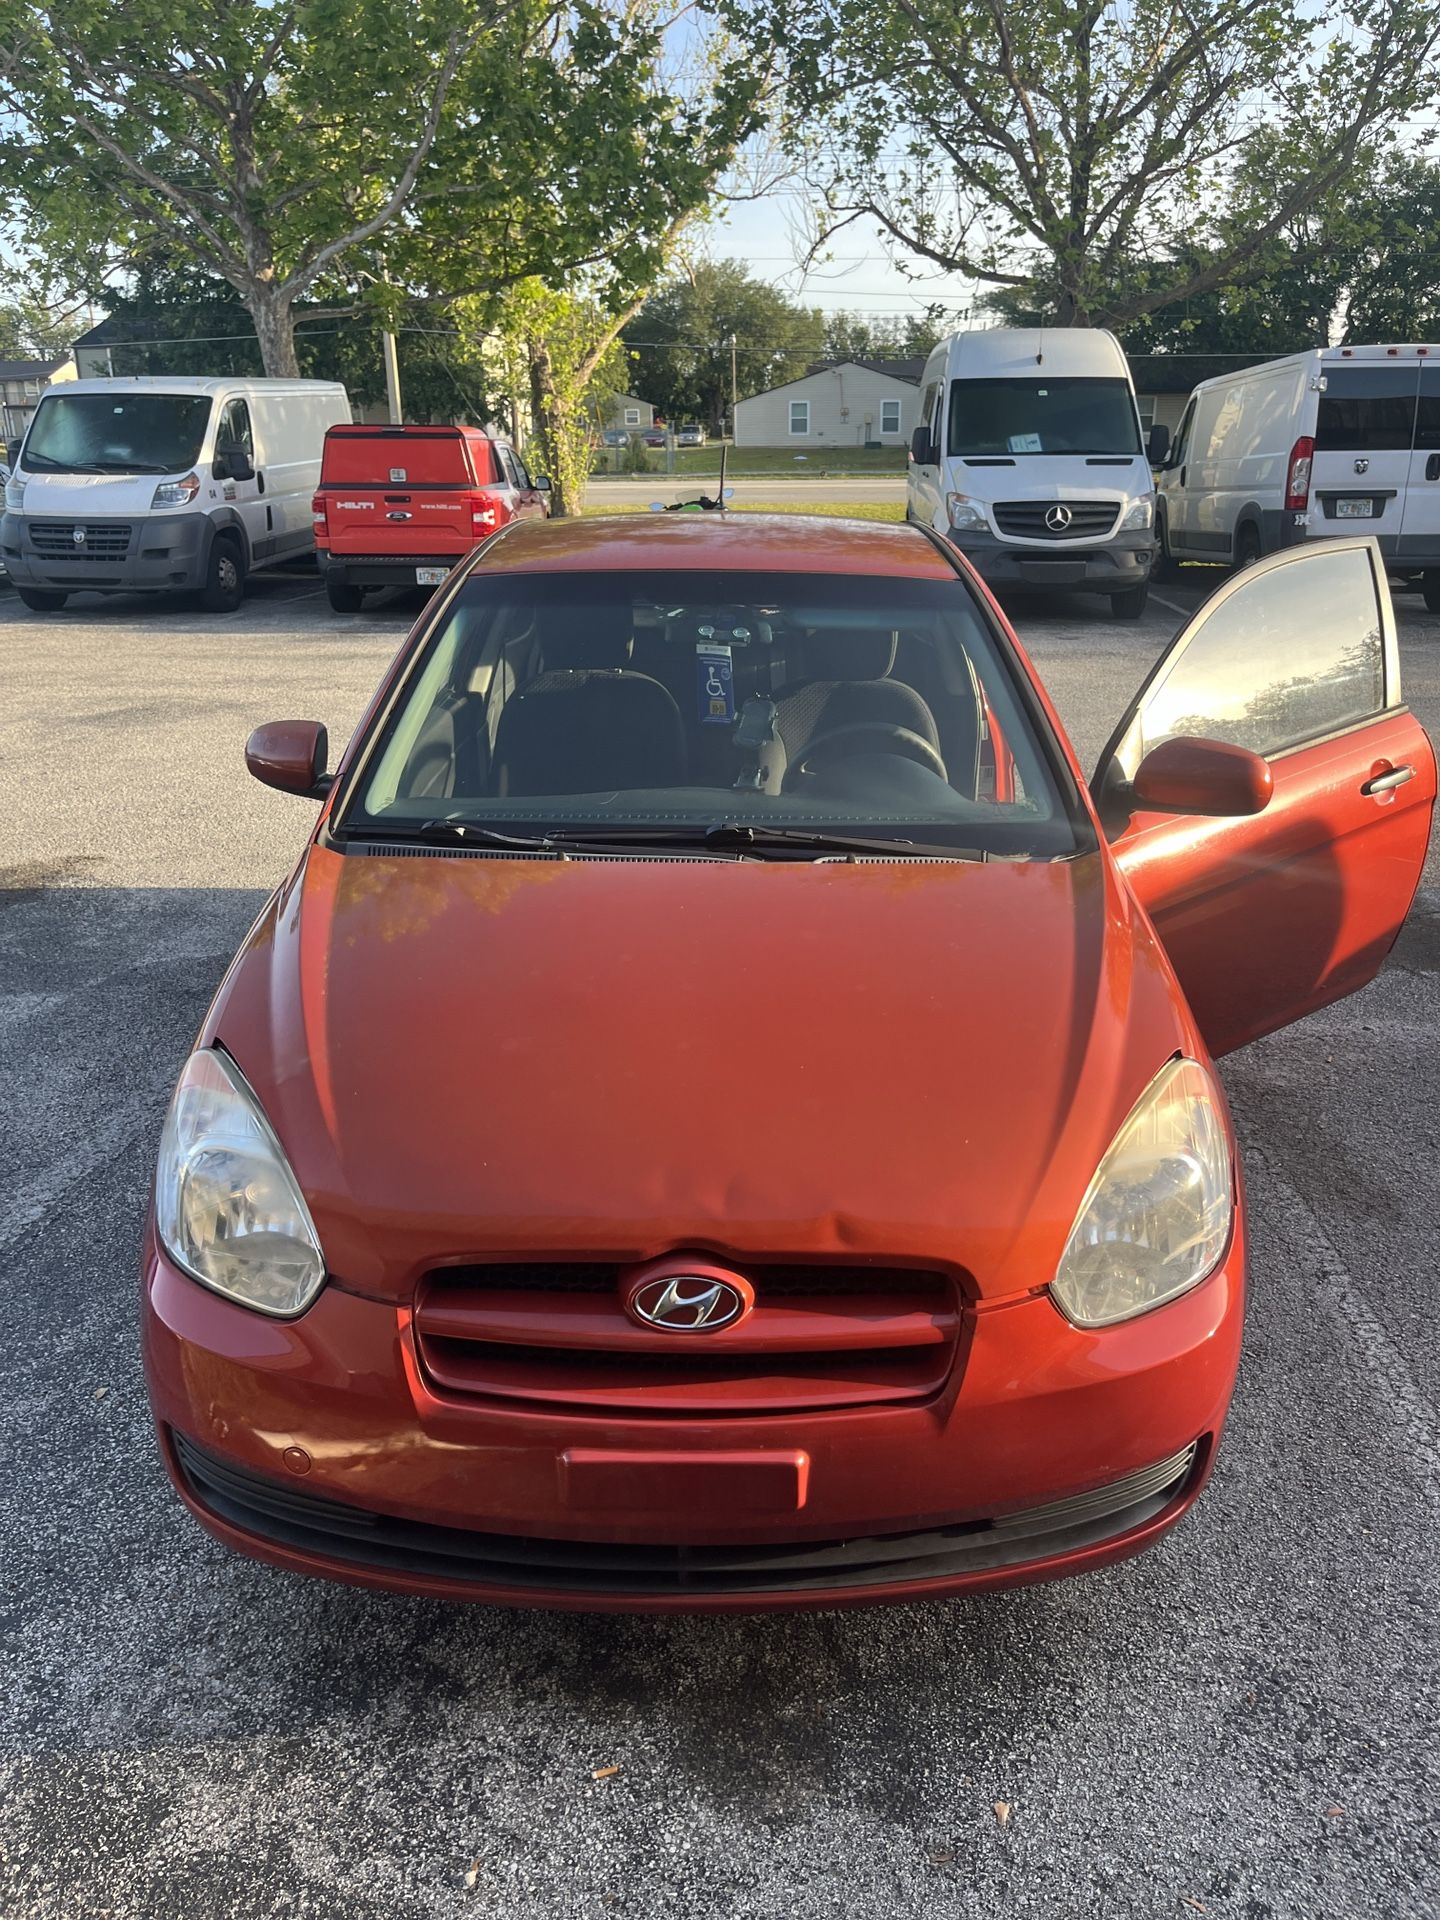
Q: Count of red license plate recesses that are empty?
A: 1